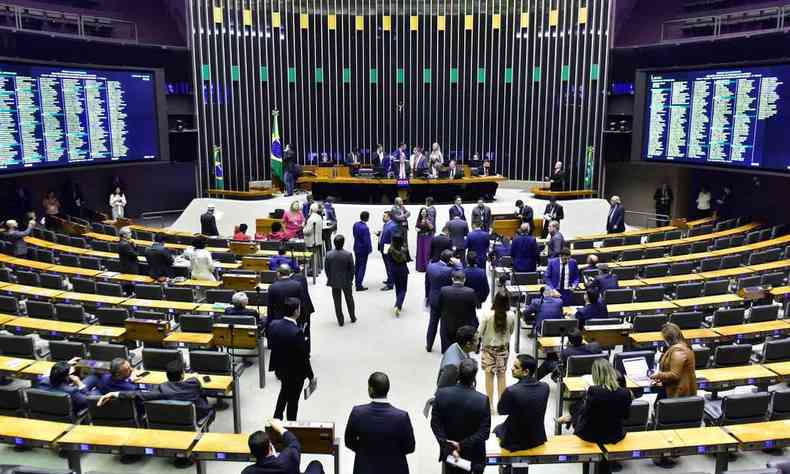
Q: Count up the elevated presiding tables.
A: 1